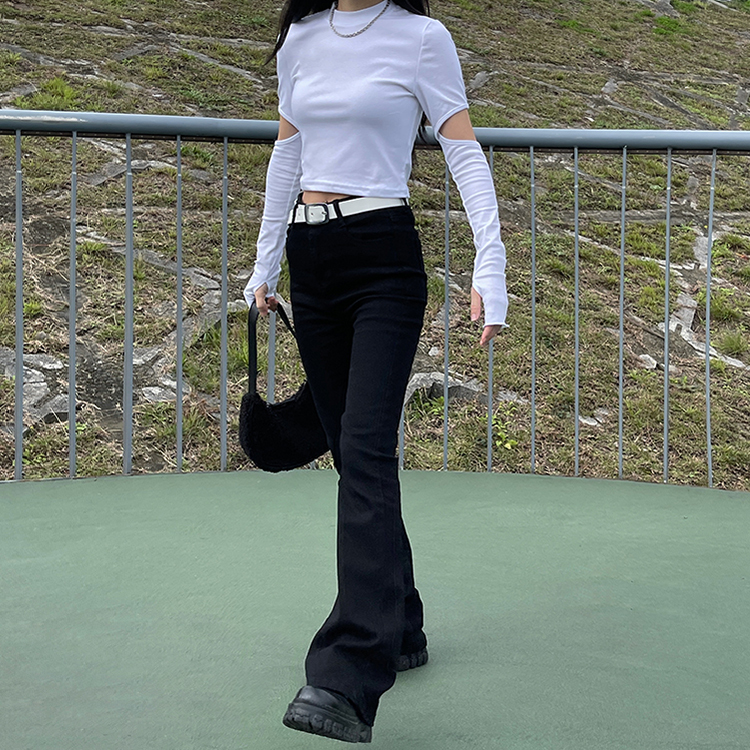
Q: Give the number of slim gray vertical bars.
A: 14